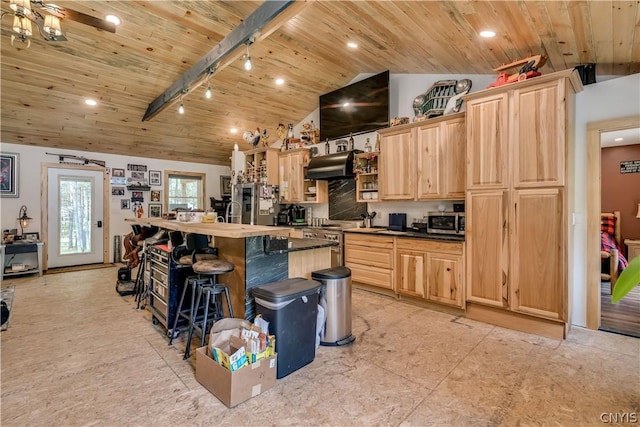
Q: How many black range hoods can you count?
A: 1